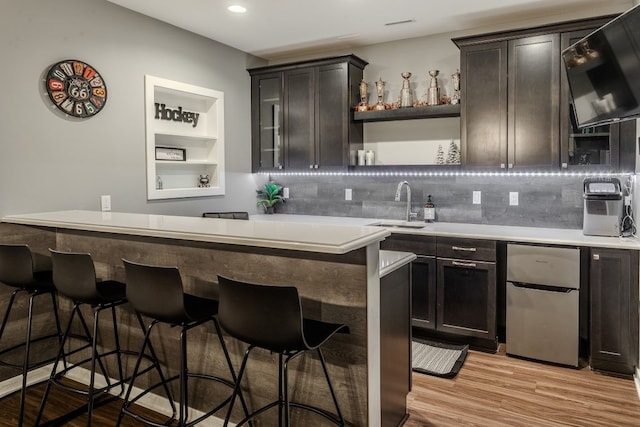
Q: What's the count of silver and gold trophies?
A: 5